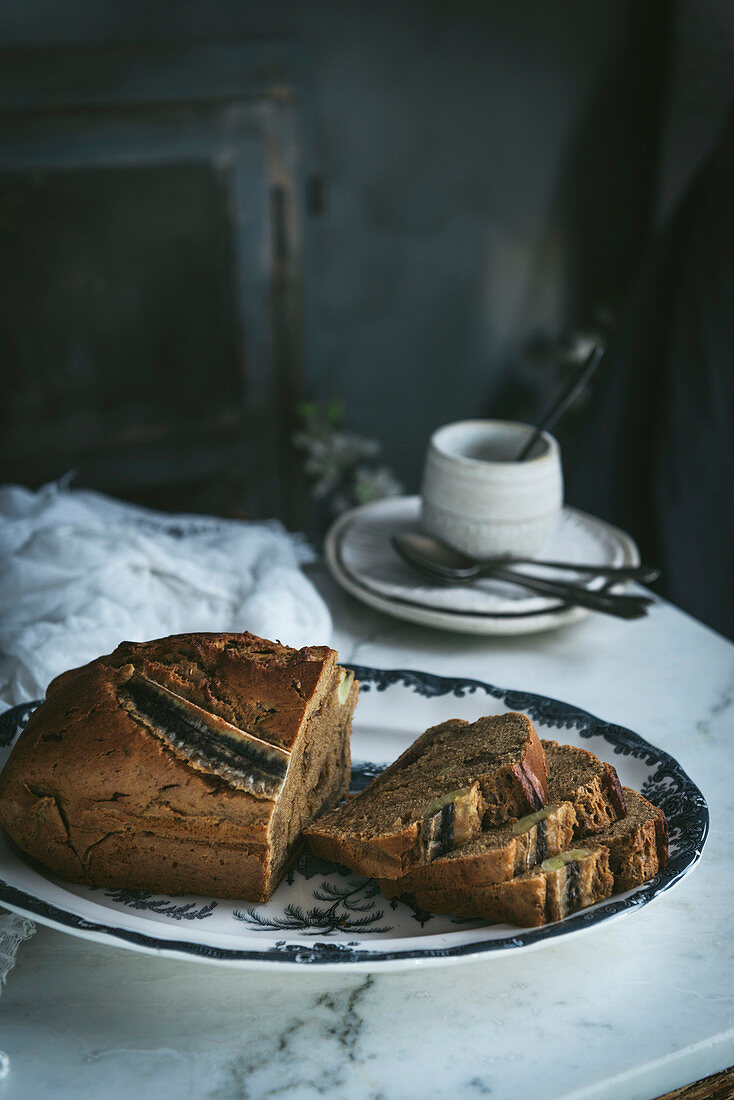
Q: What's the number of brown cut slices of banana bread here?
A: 3